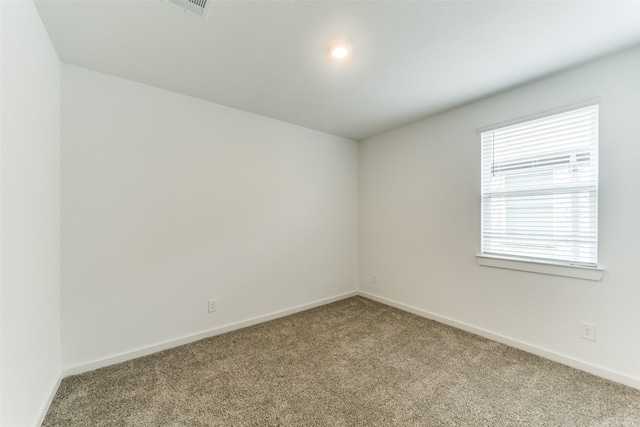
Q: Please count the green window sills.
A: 0